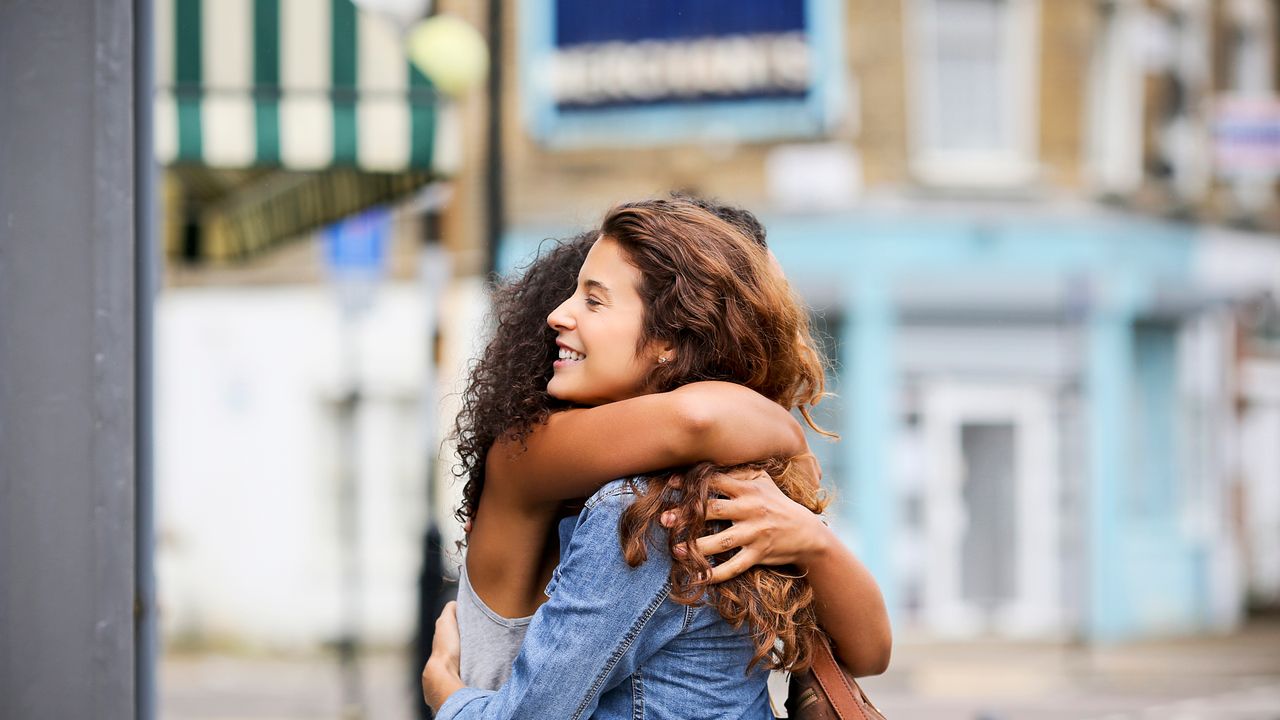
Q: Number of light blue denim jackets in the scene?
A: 1